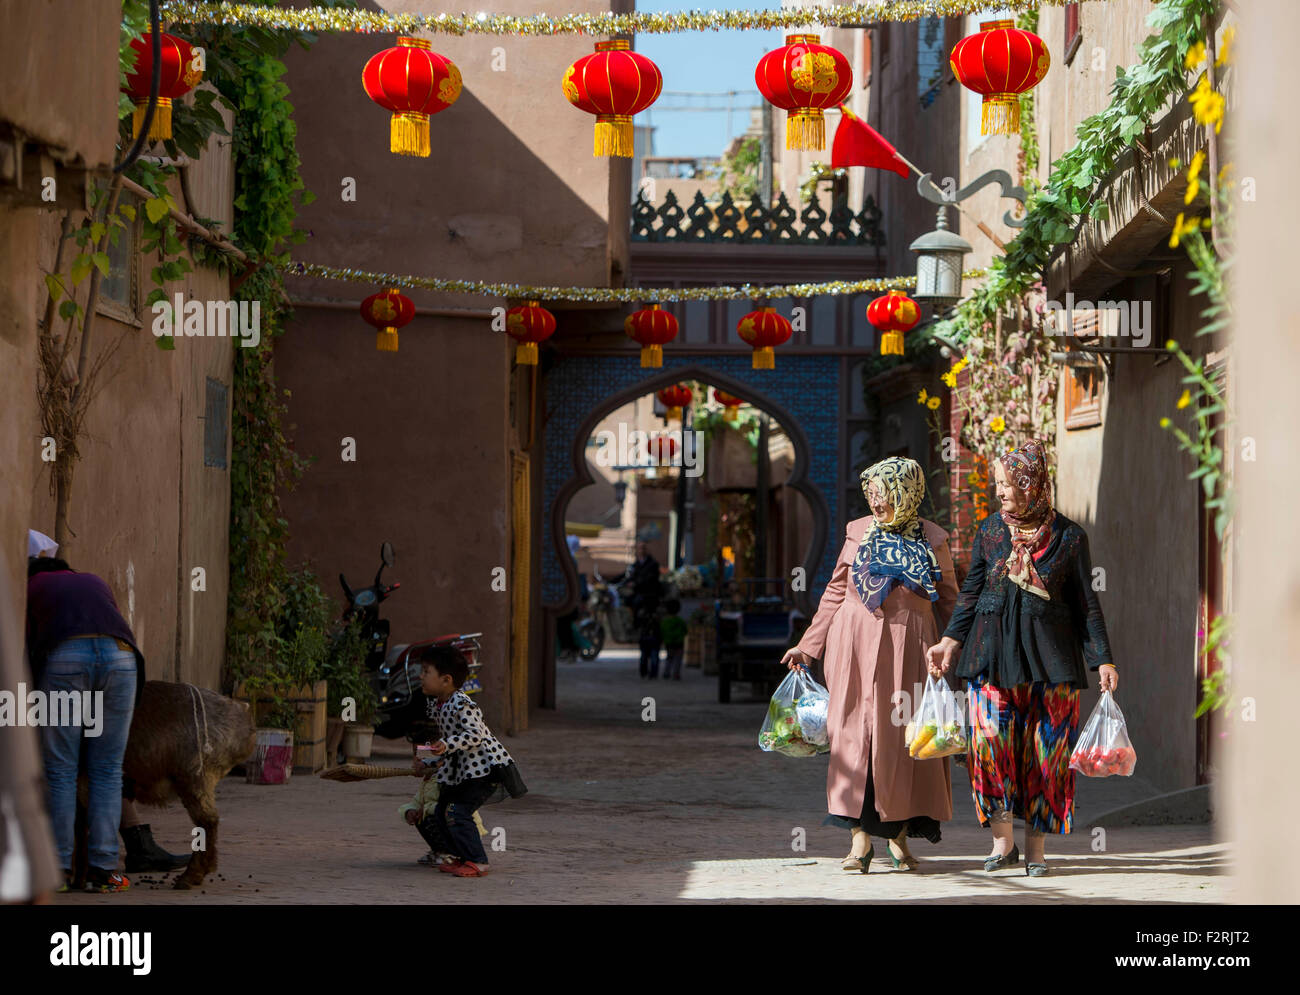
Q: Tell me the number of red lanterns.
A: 13